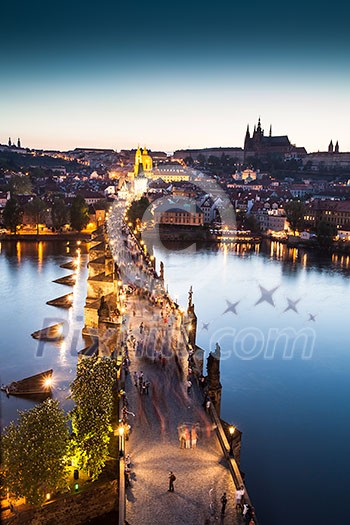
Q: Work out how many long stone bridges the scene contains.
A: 1